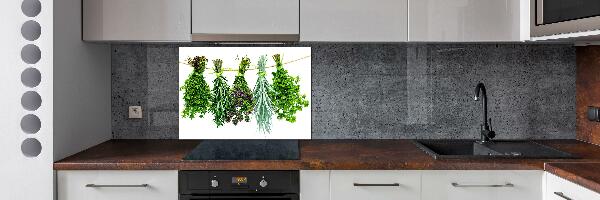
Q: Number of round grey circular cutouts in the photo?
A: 7